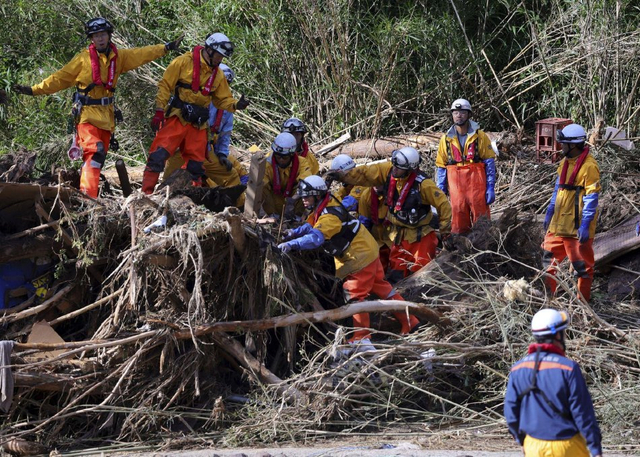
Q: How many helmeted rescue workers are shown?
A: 11